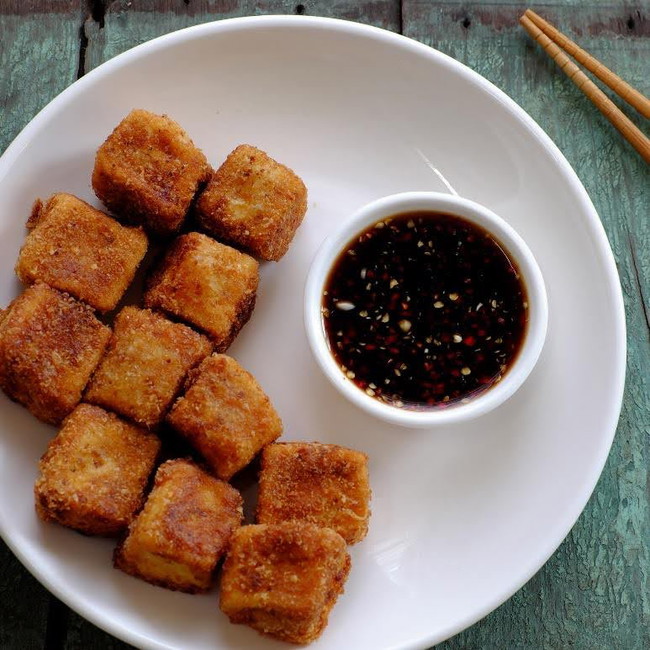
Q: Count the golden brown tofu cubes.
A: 11